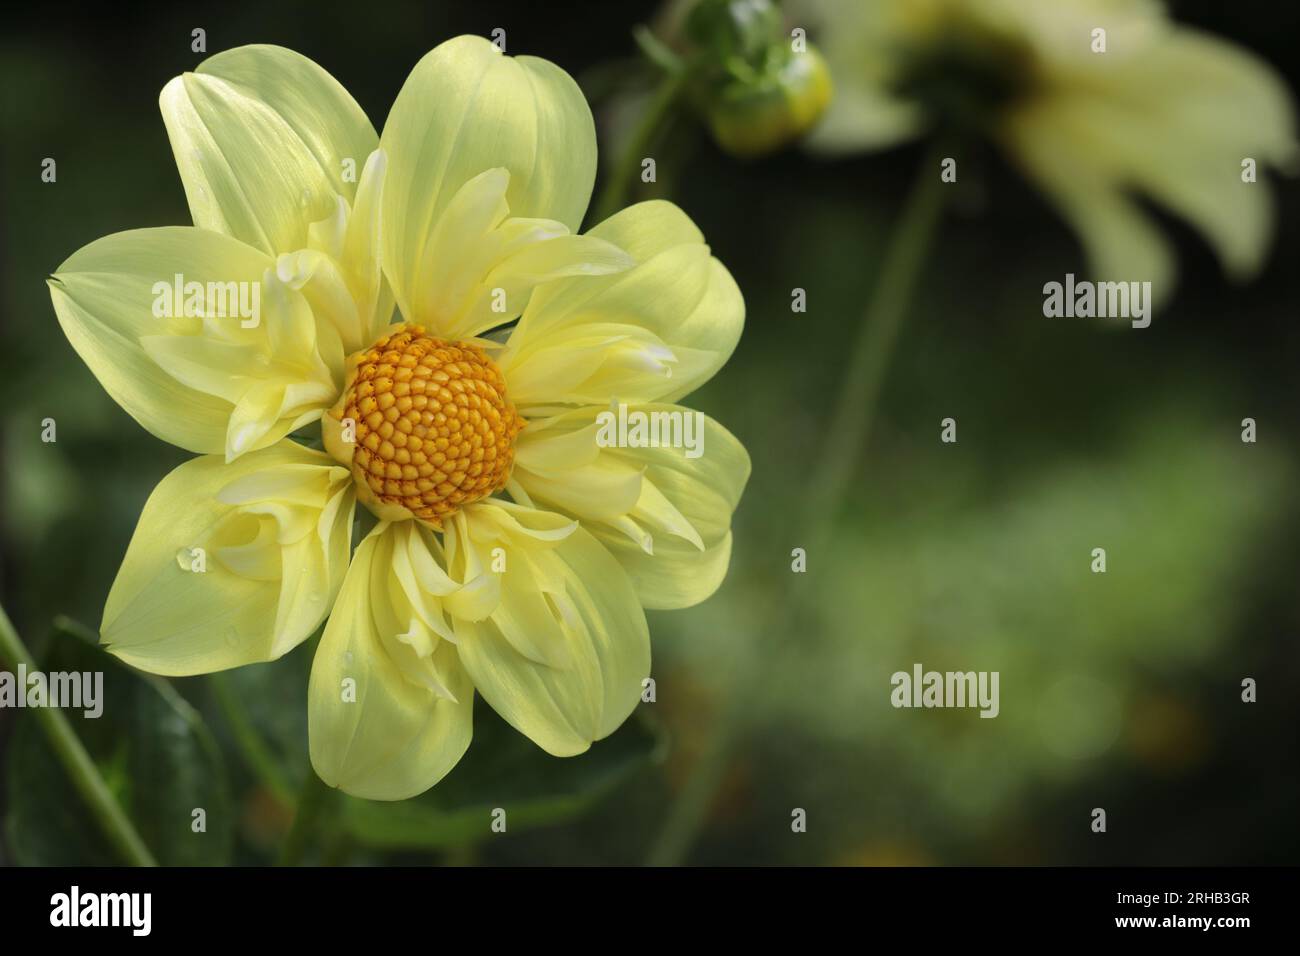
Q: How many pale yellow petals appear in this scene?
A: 8